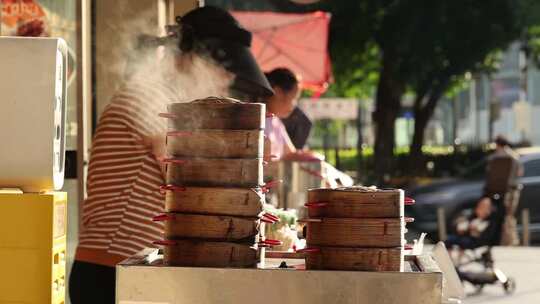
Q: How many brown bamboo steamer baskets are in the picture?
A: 9